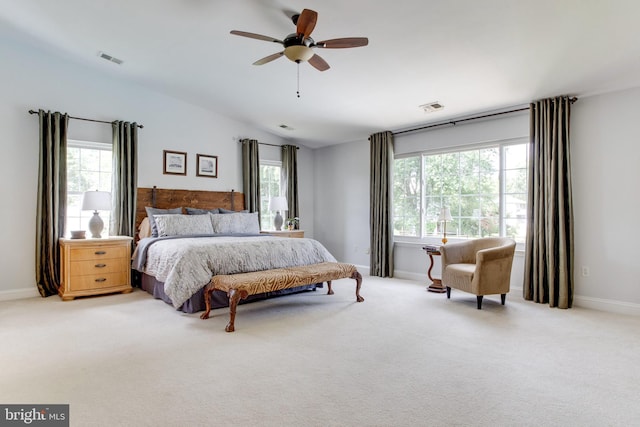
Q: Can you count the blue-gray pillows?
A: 3